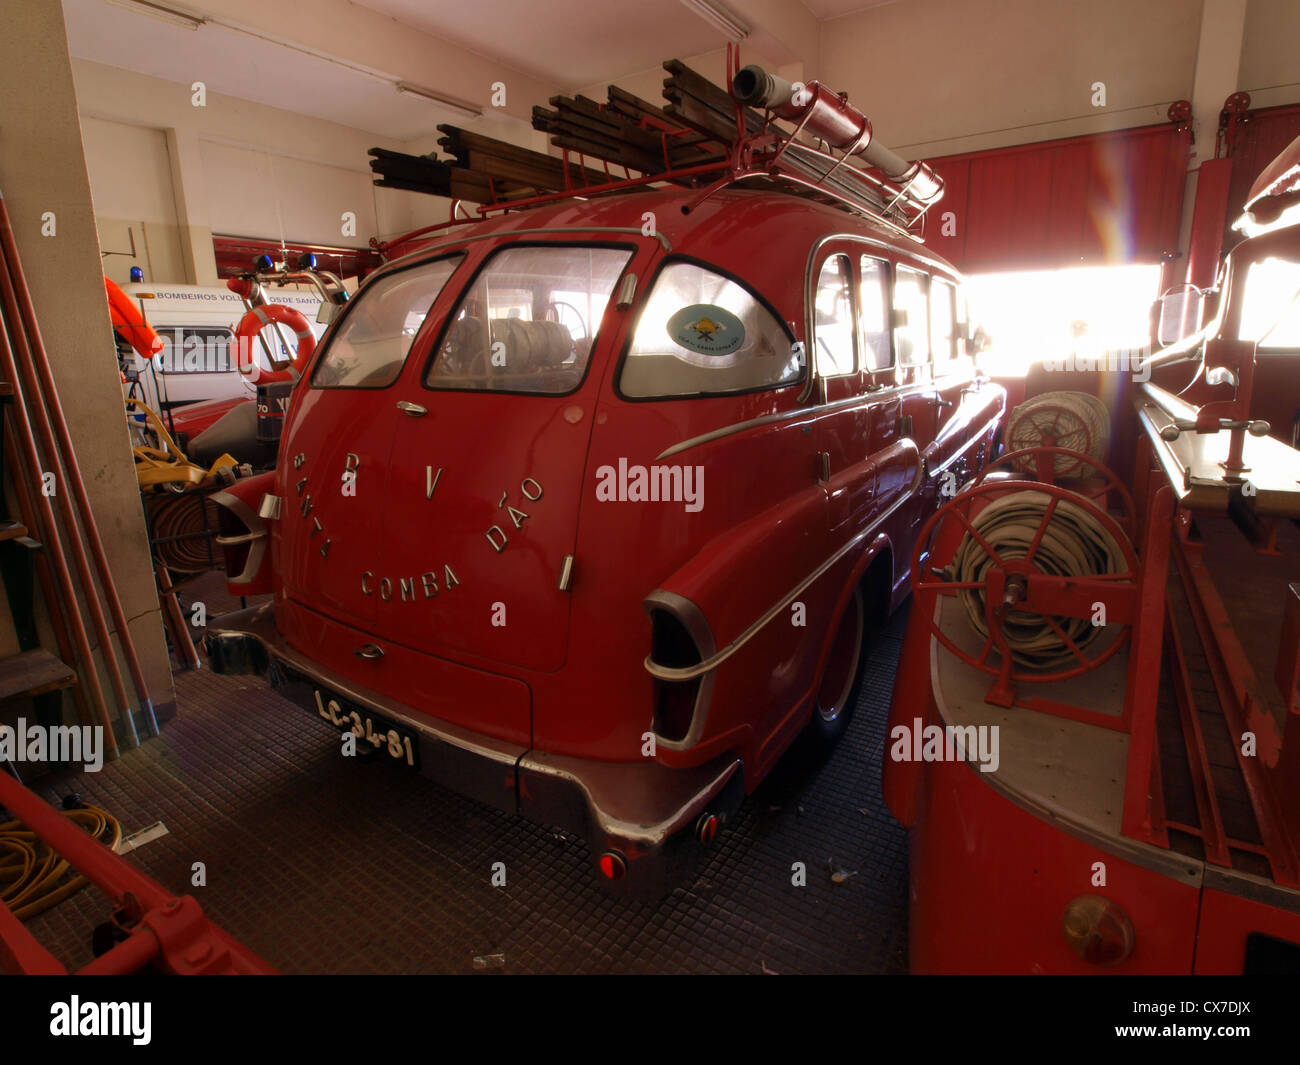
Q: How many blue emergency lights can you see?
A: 3